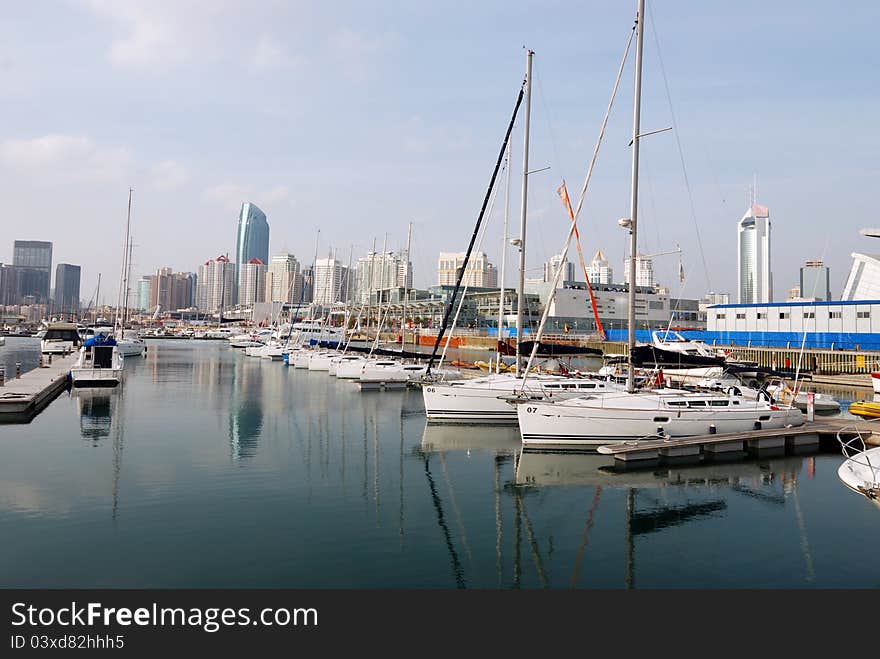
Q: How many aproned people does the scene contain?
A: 0